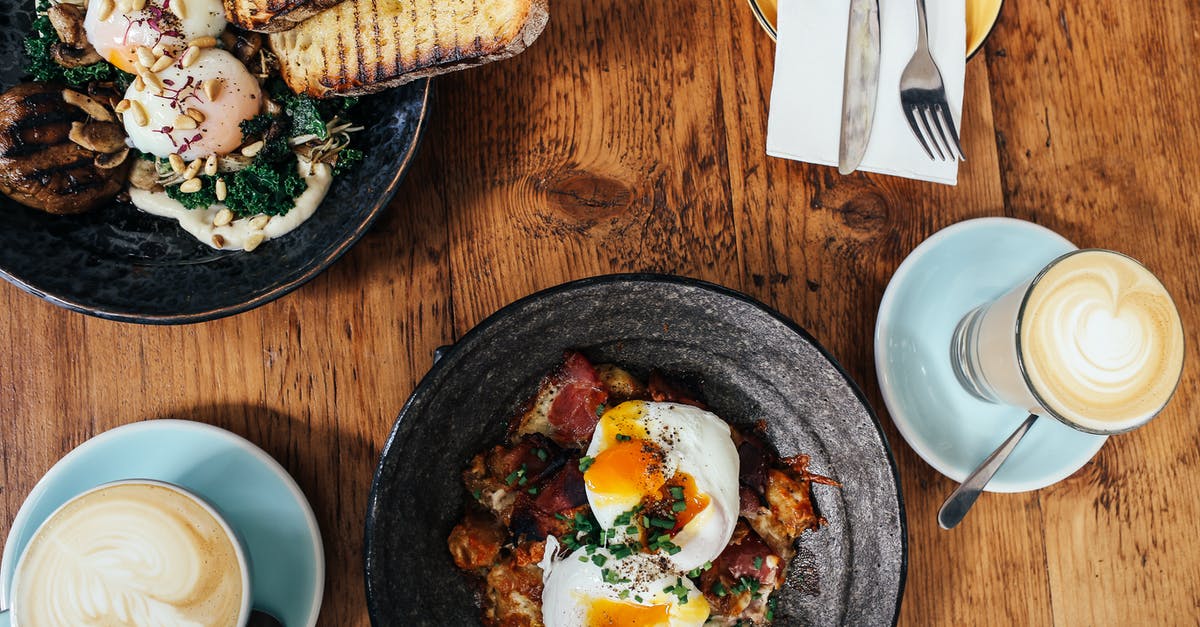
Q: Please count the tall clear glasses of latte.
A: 1